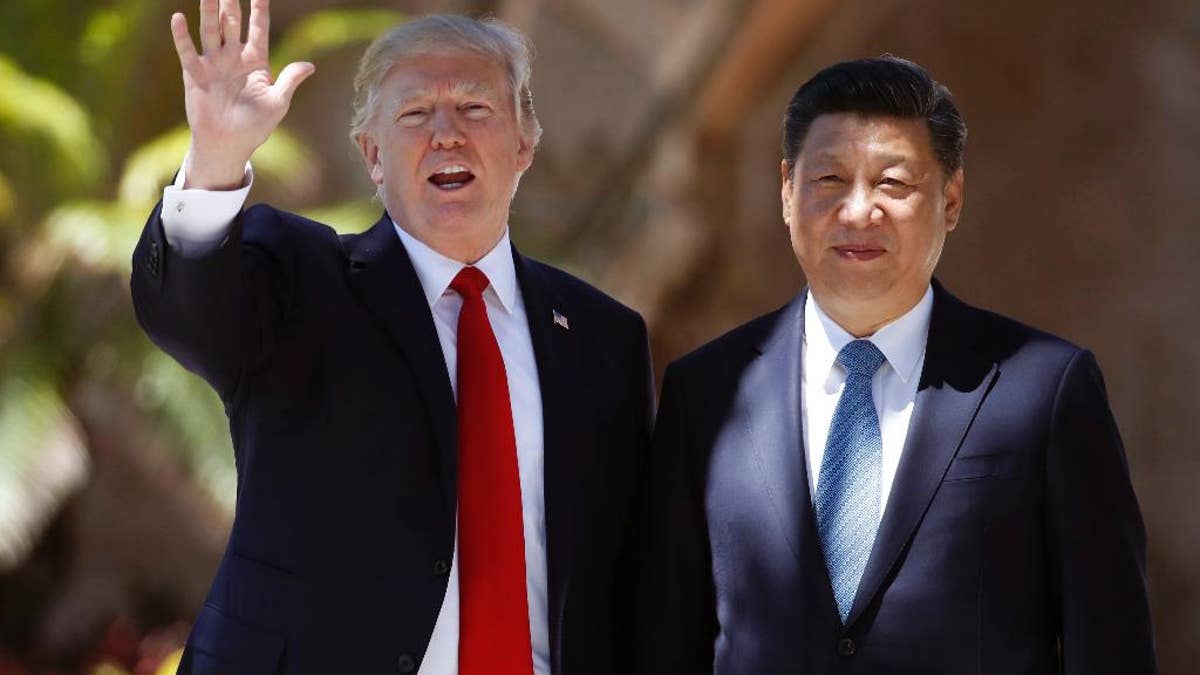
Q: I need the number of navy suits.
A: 2